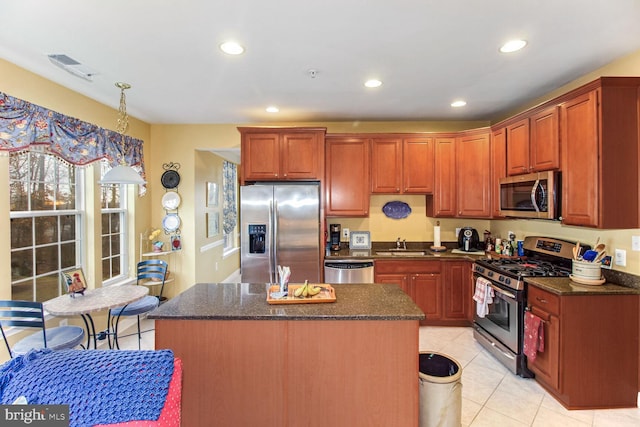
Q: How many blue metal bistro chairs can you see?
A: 2